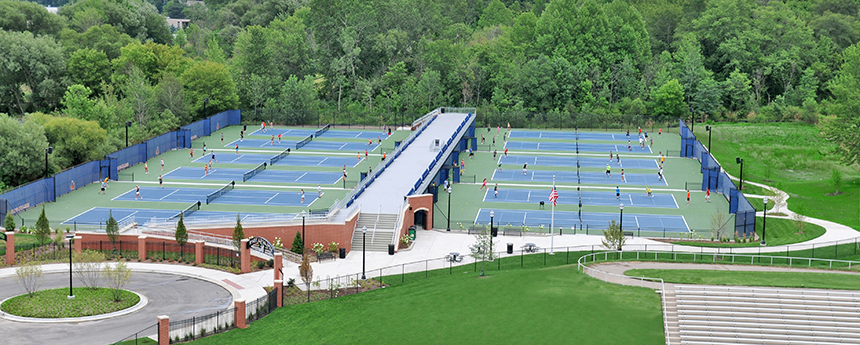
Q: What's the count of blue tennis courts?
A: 12